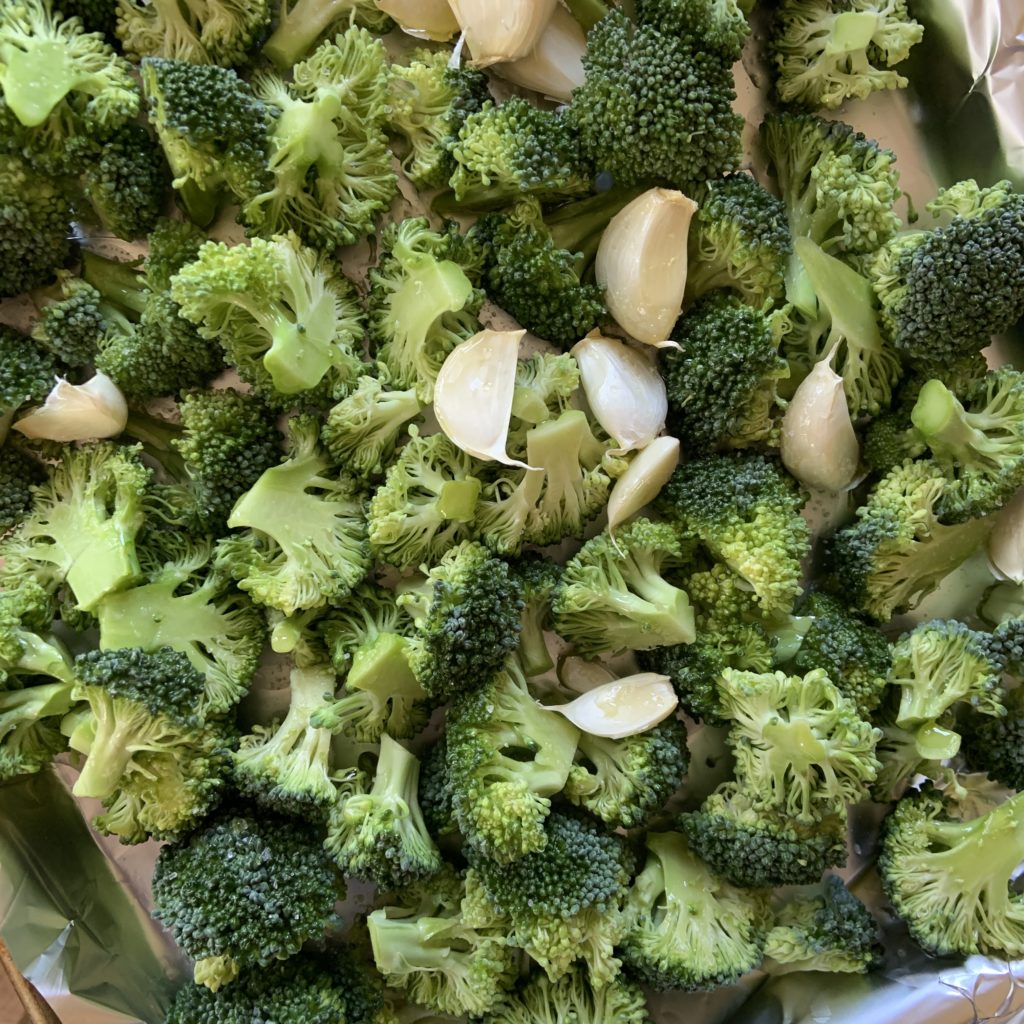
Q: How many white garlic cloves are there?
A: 11